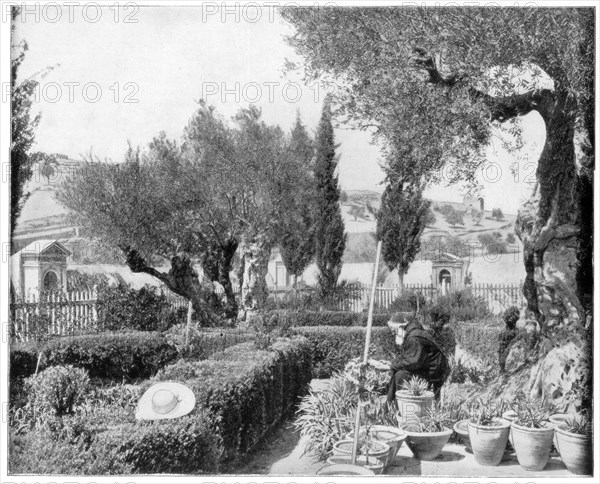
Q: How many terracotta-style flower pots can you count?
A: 12